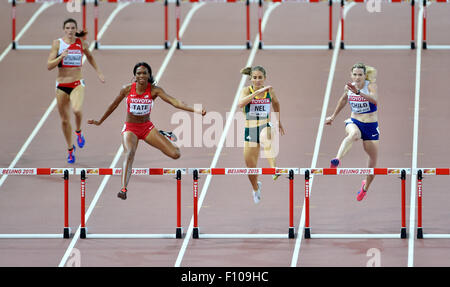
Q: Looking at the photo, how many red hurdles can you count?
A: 11